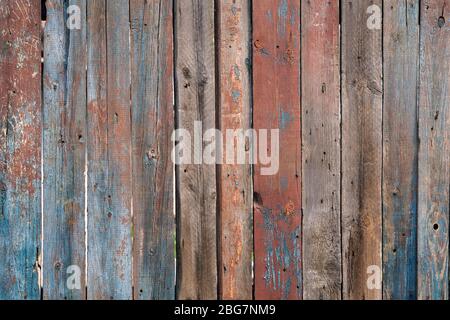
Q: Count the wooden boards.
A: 11